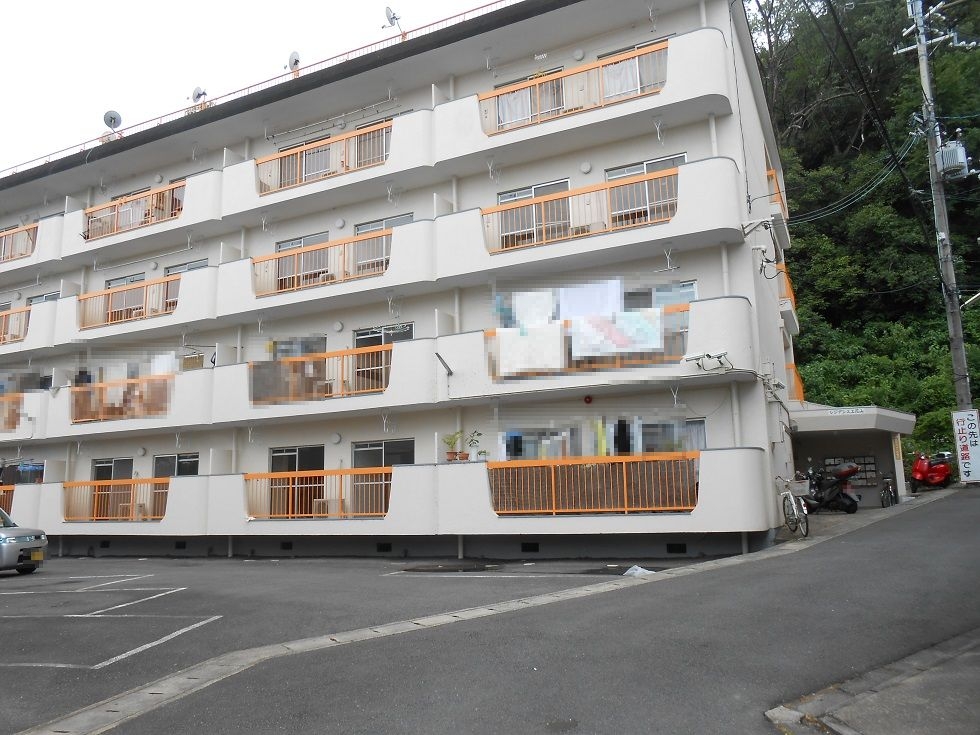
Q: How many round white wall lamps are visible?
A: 11